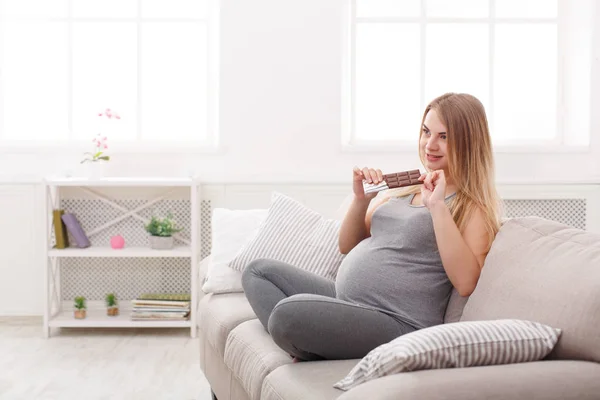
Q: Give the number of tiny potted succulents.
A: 2